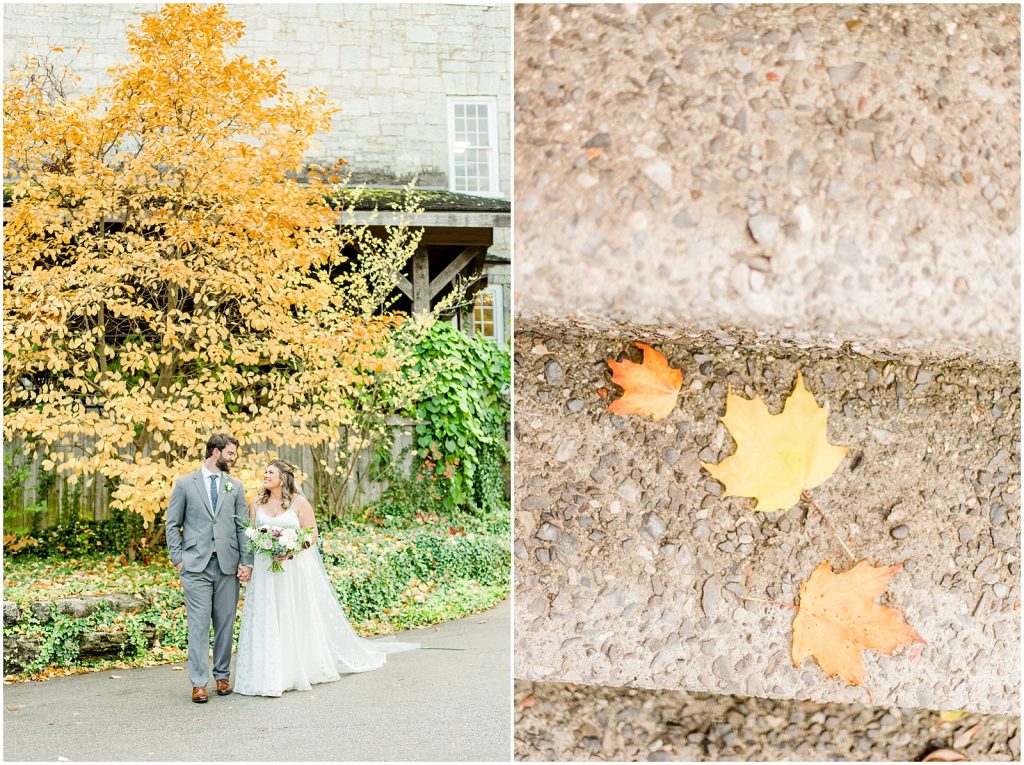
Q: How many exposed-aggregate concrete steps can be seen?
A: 3